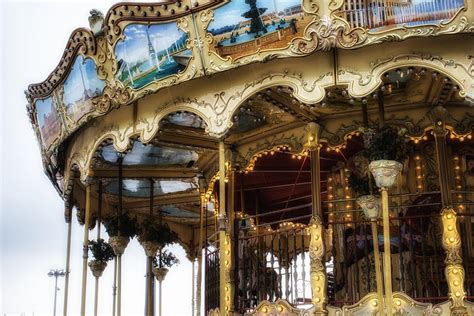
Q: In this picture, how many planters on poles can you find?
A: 6